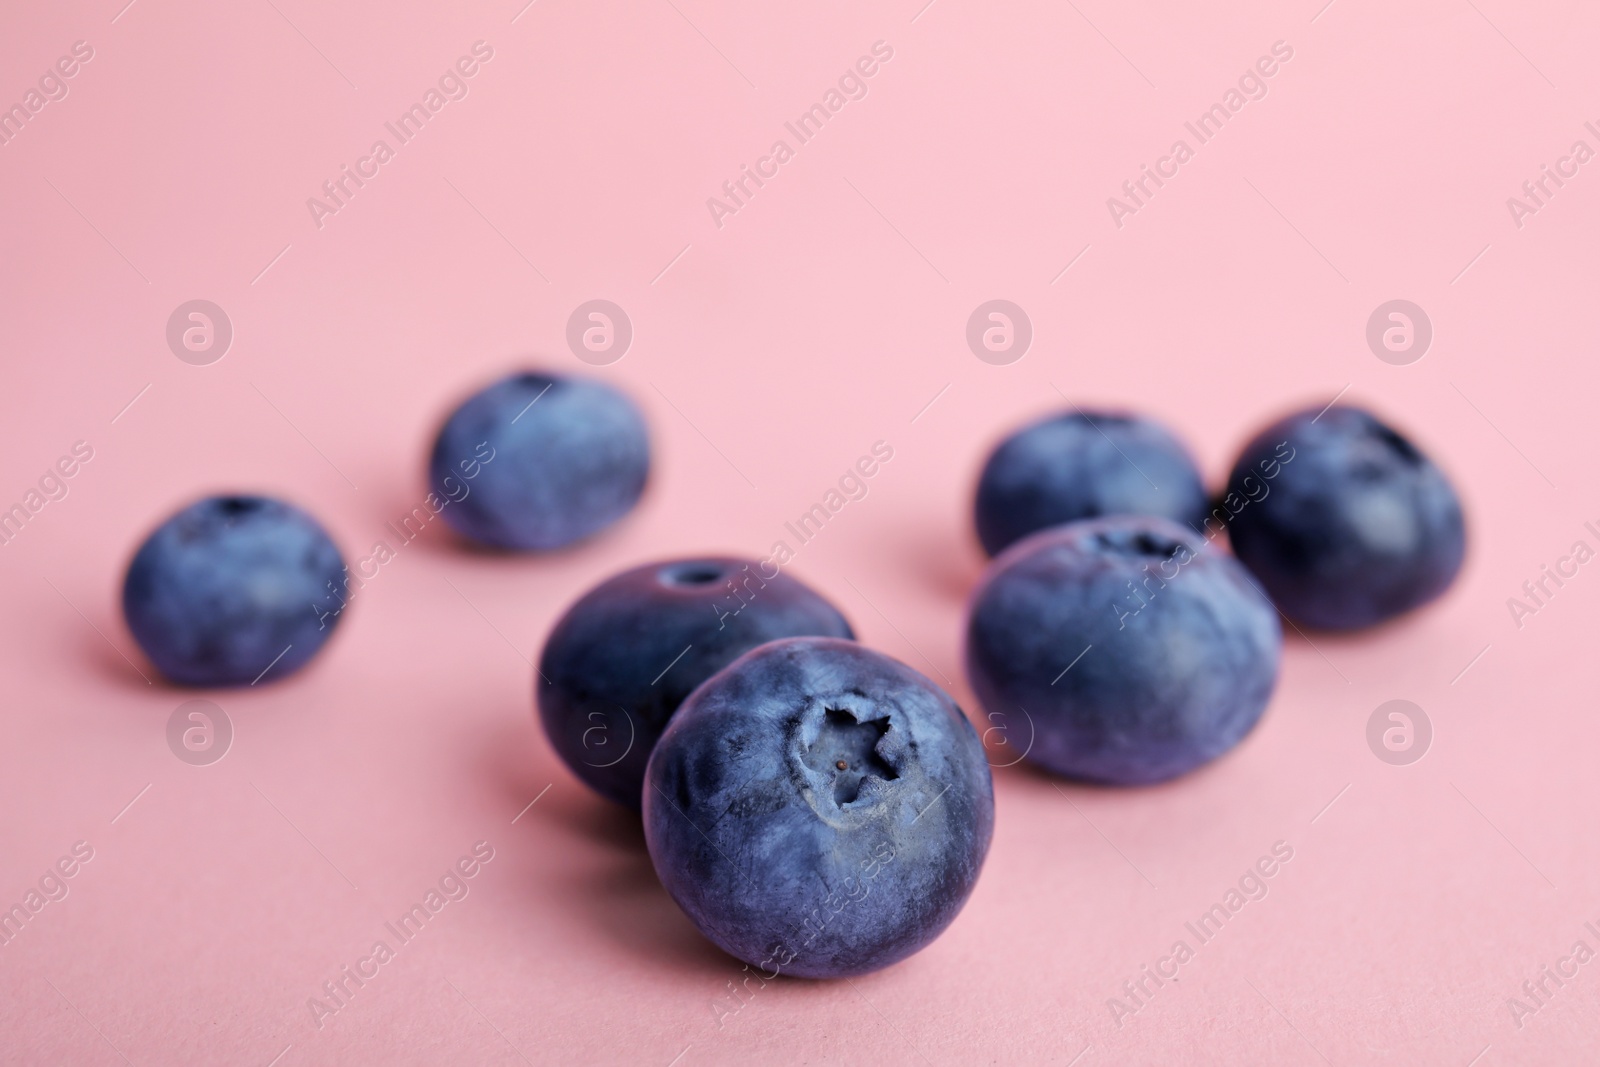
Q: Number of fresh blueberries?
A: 7